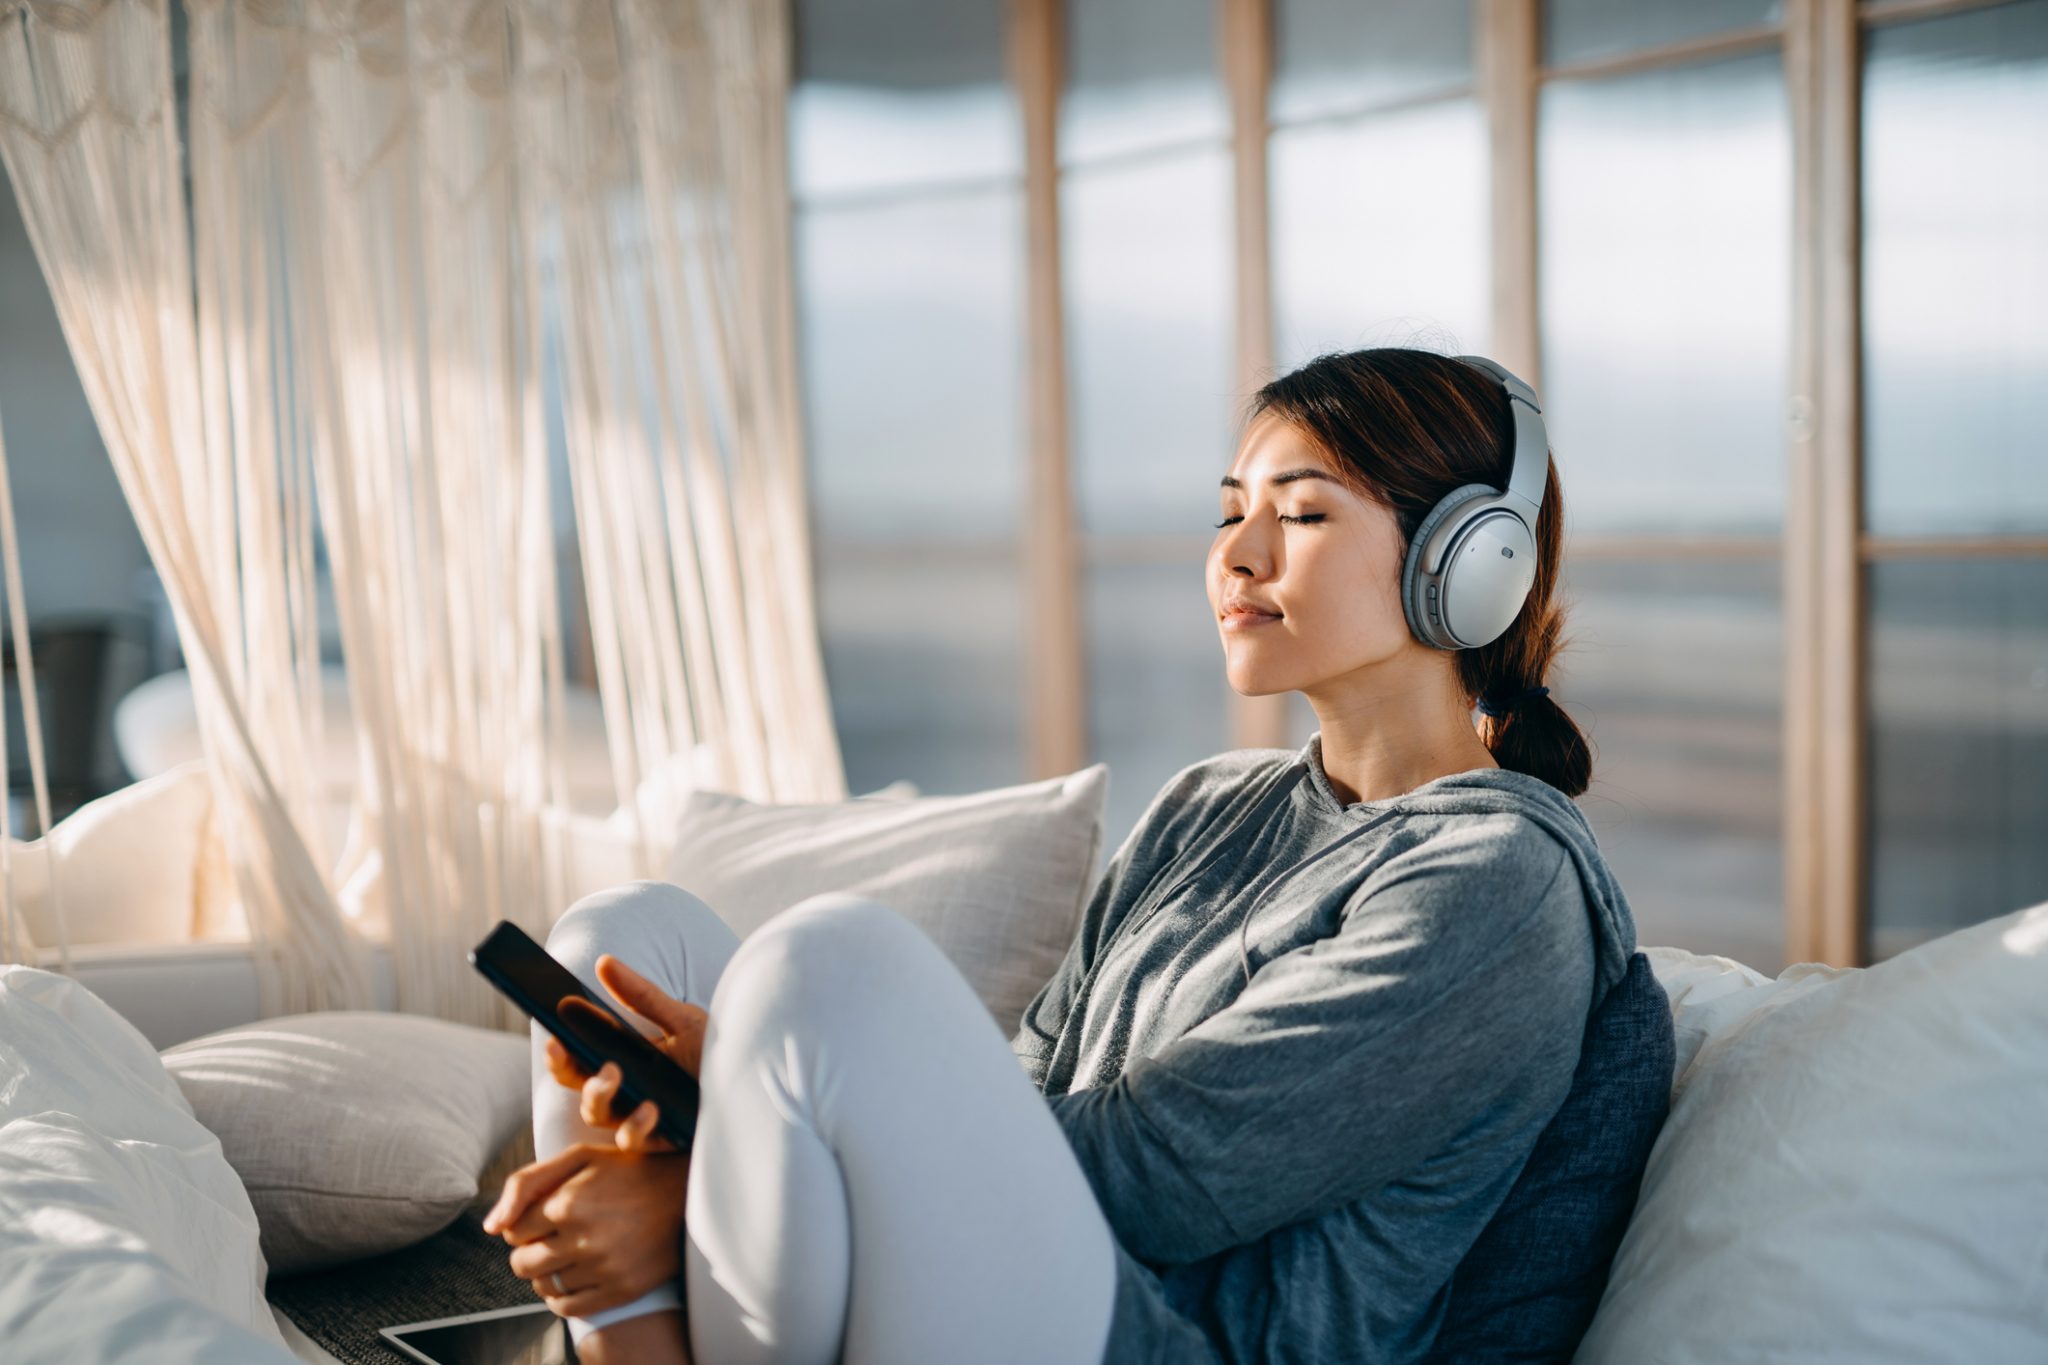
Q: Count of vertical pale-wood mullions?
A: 4